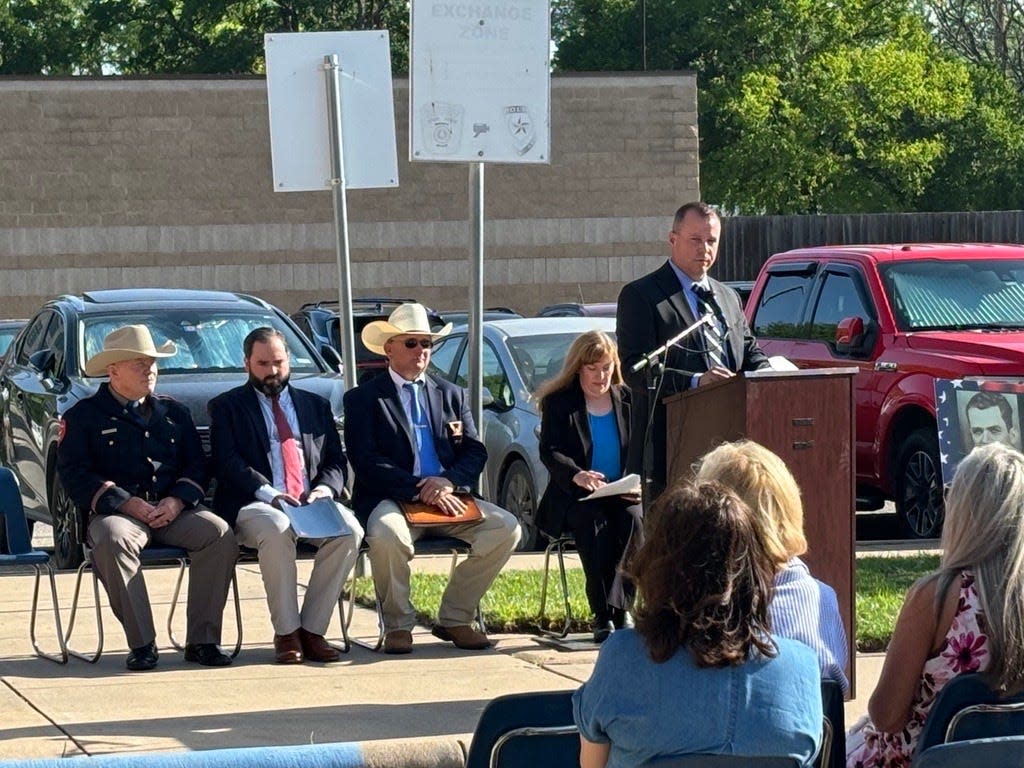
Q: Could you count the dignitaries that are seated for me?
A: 4